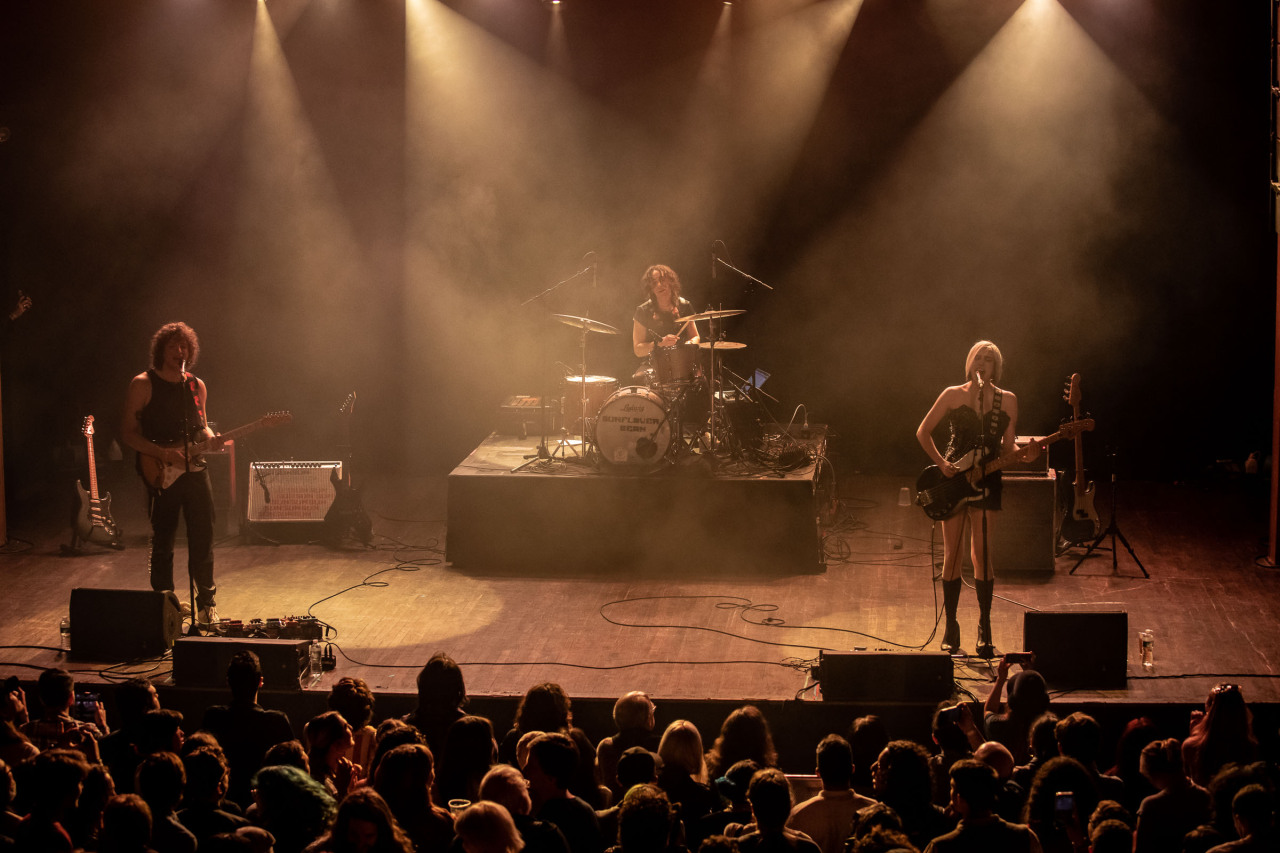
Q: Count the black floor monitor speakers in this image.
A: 4